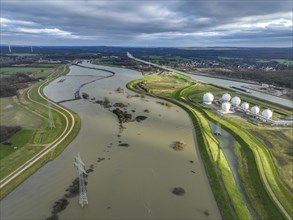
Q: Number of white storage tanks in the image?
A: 7